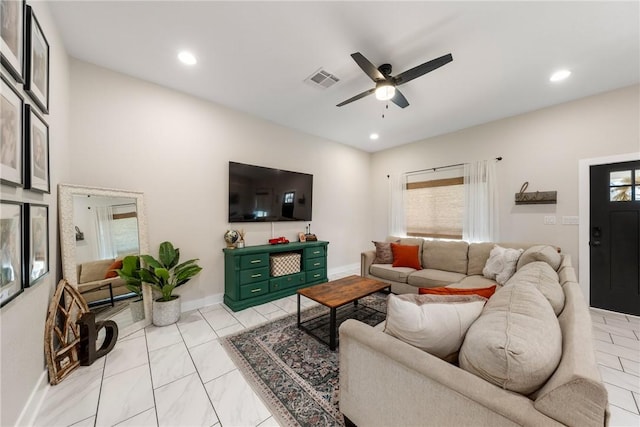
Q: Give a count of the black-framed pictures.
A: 6